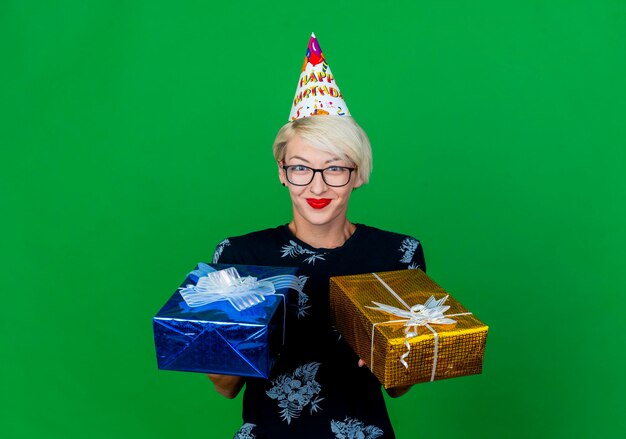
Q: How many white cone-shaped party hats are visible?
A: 1